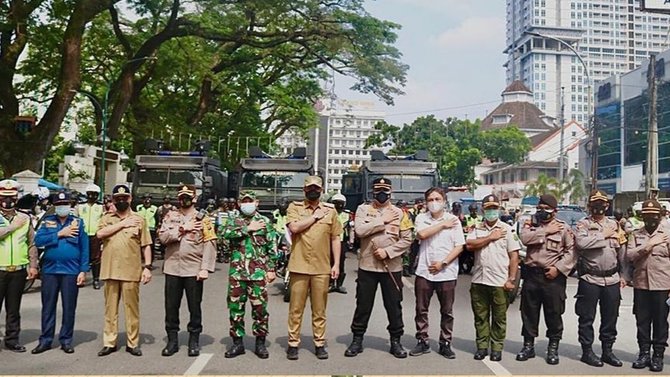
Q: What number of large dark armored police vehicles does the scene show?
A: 3